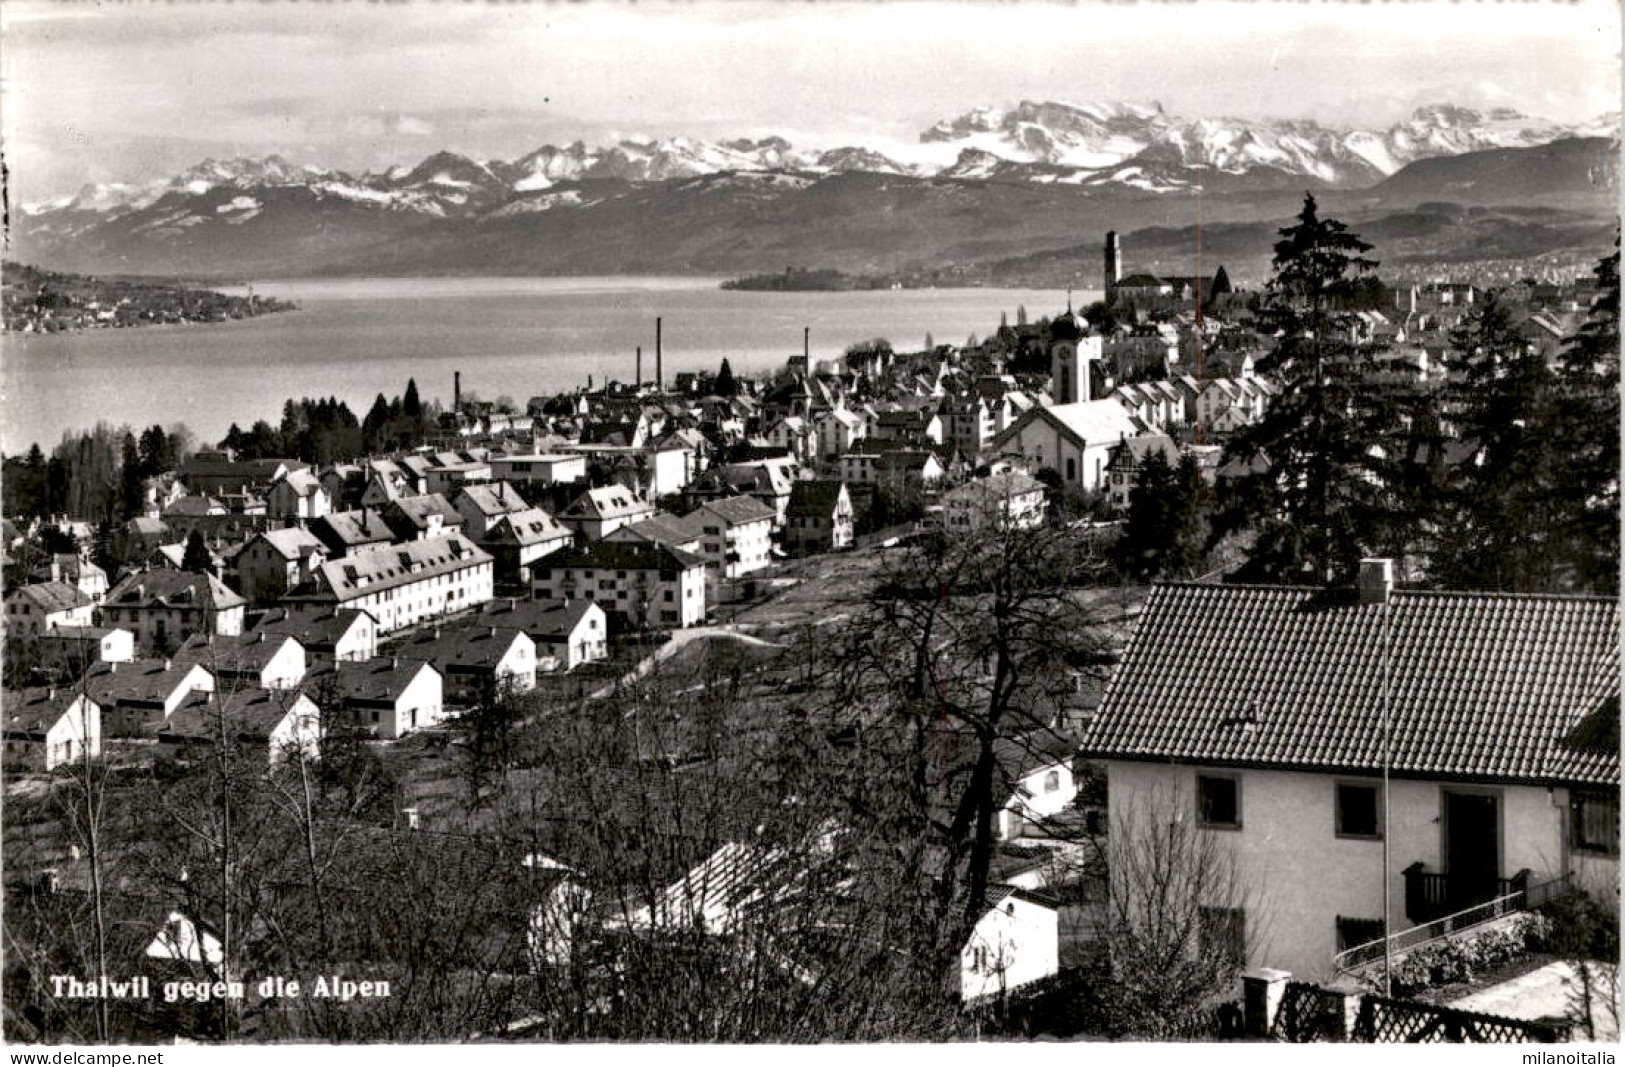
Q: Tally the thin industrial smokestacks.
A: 4